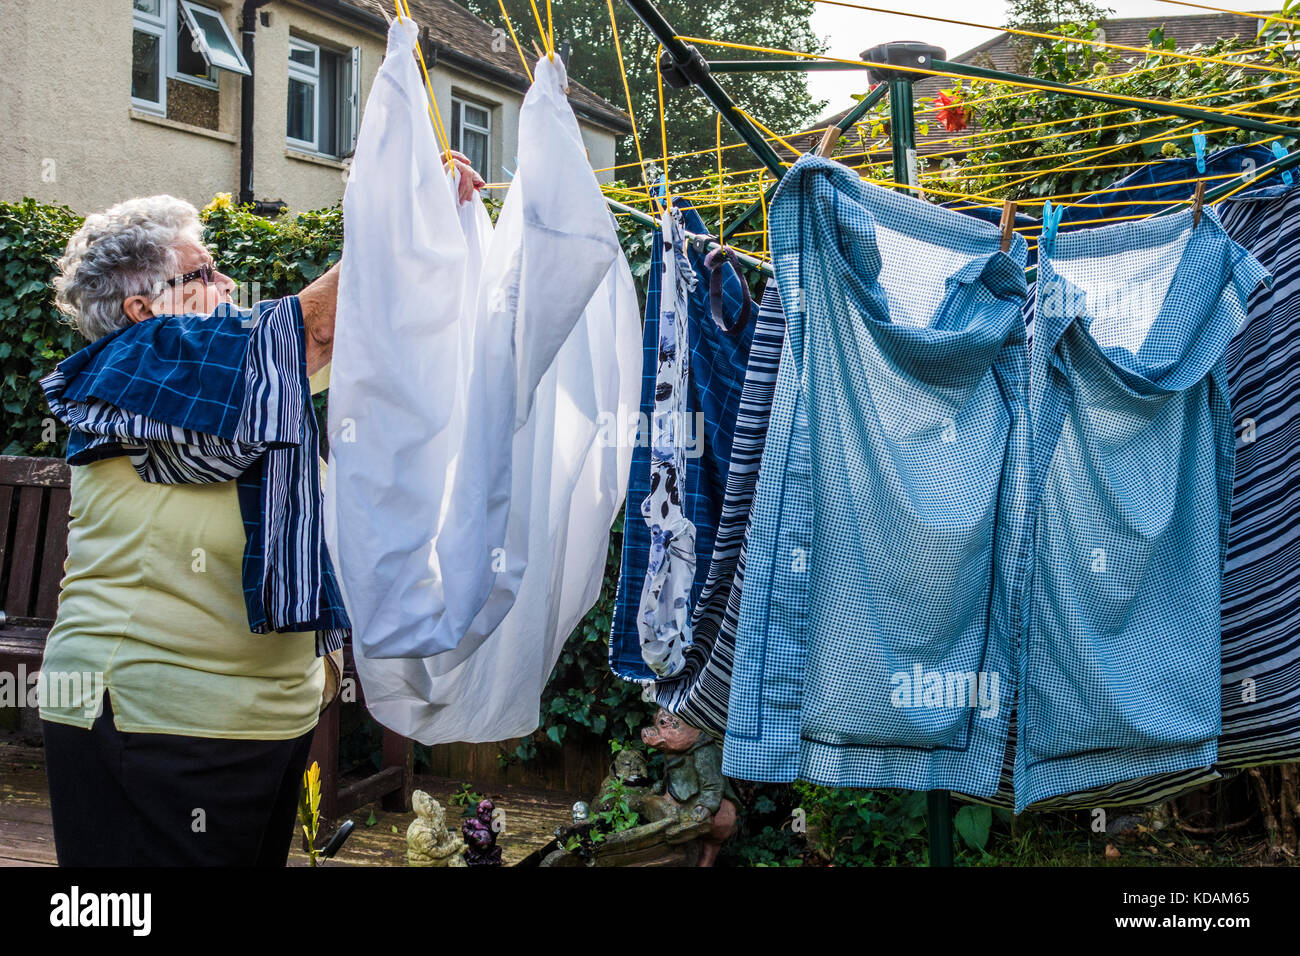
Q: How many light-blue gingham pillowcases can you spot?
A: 2